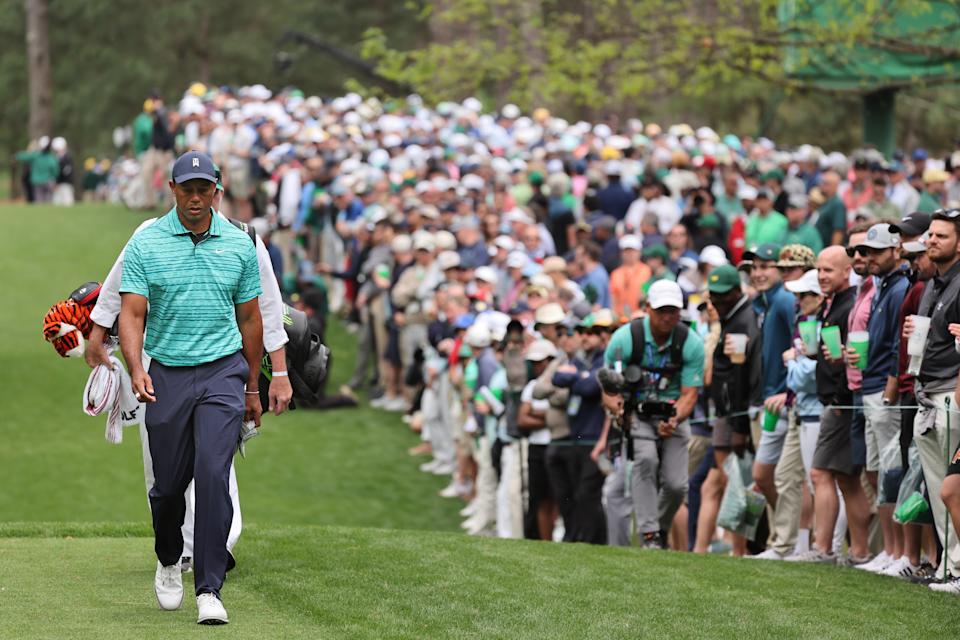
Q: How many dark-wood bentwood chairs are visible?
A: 0